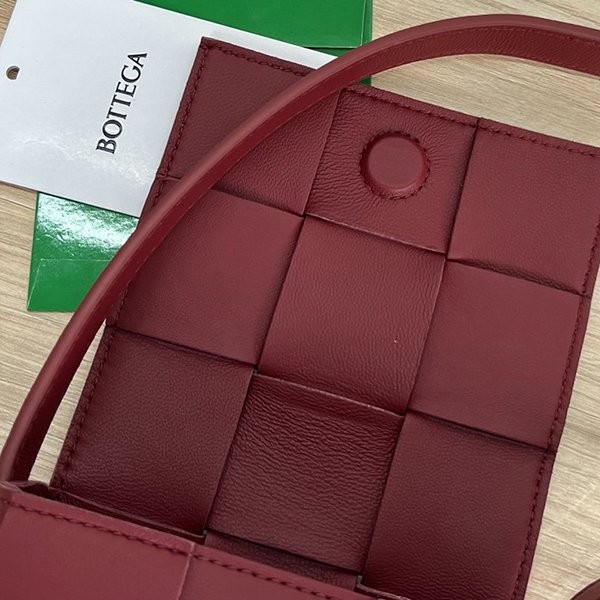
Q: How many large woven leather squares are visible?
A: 9